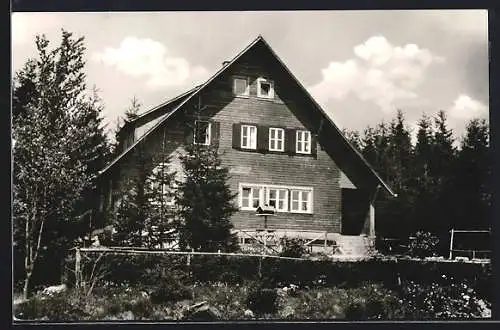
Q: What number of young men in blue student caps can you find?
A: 0